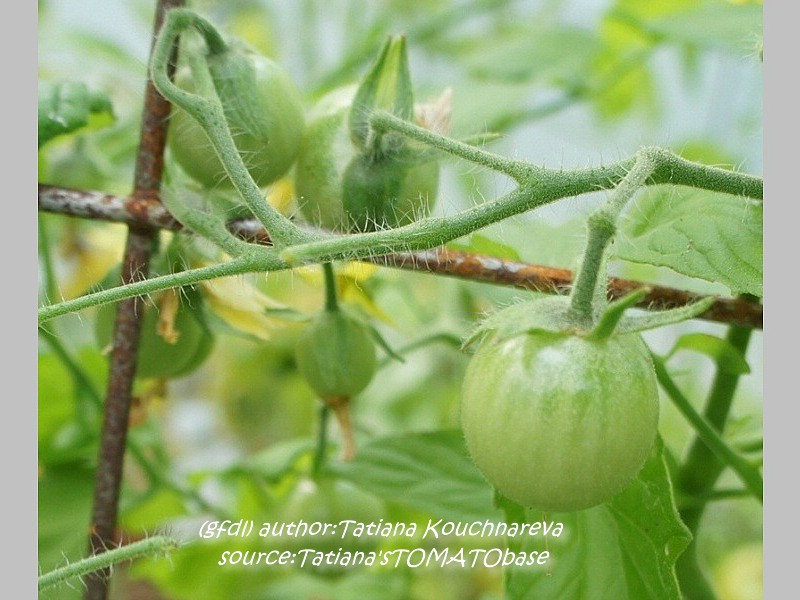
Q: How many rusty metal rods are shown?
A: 2